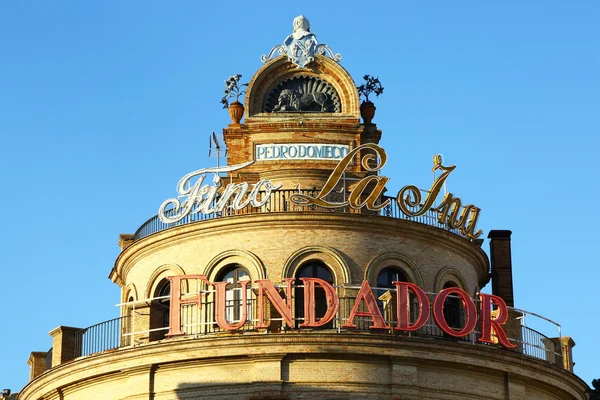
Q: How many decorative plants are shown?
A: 2